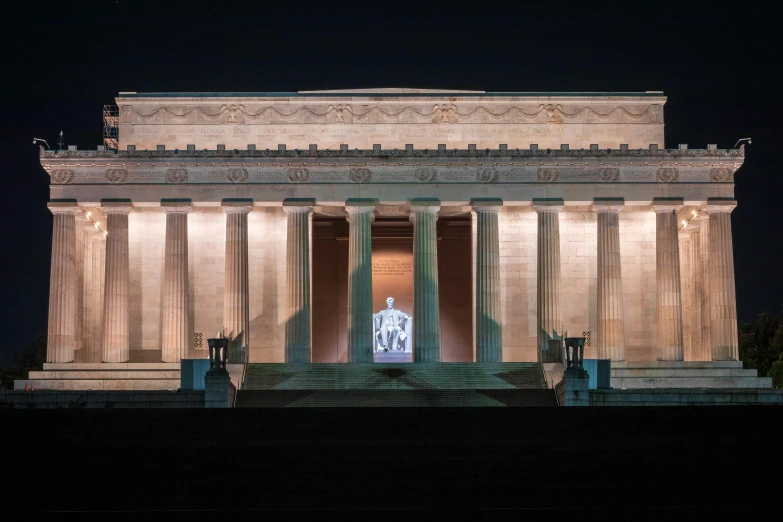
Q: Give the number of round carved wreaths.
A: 12